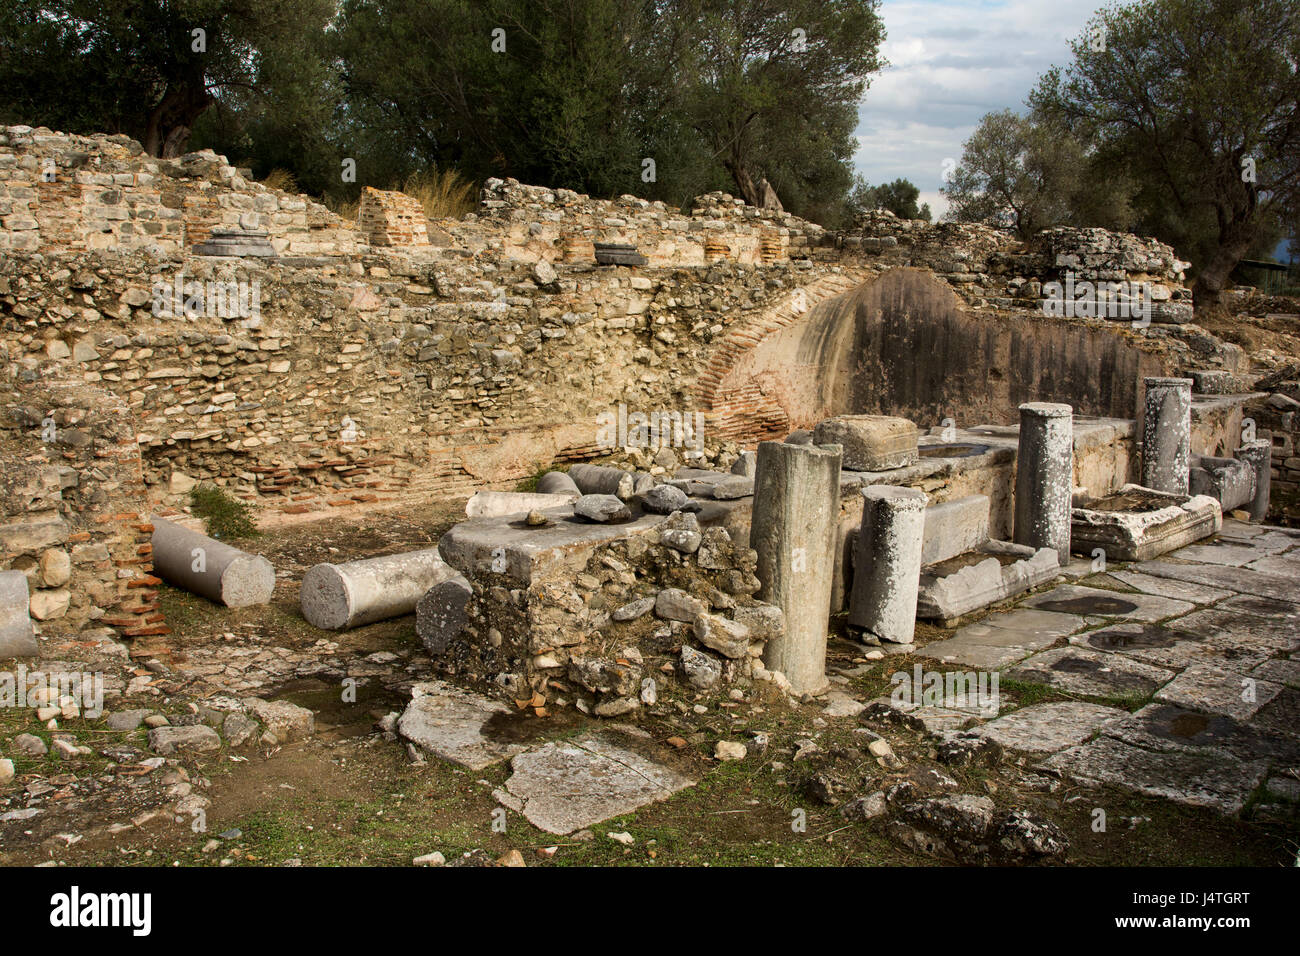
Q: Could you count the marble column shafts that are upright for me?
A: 5